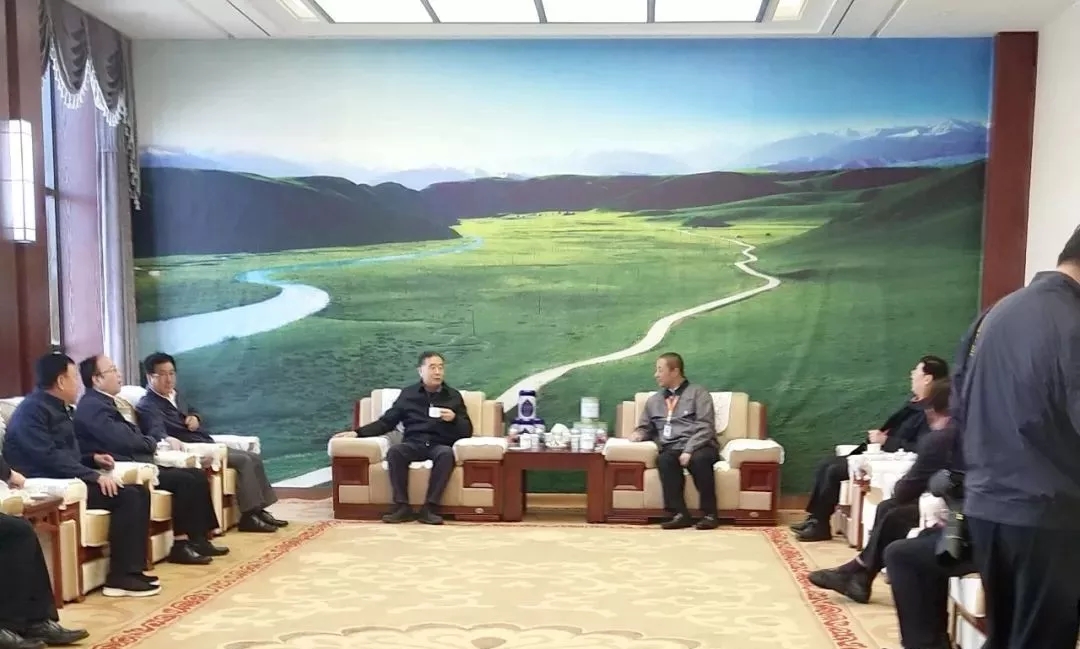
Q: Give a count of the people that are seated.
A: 9